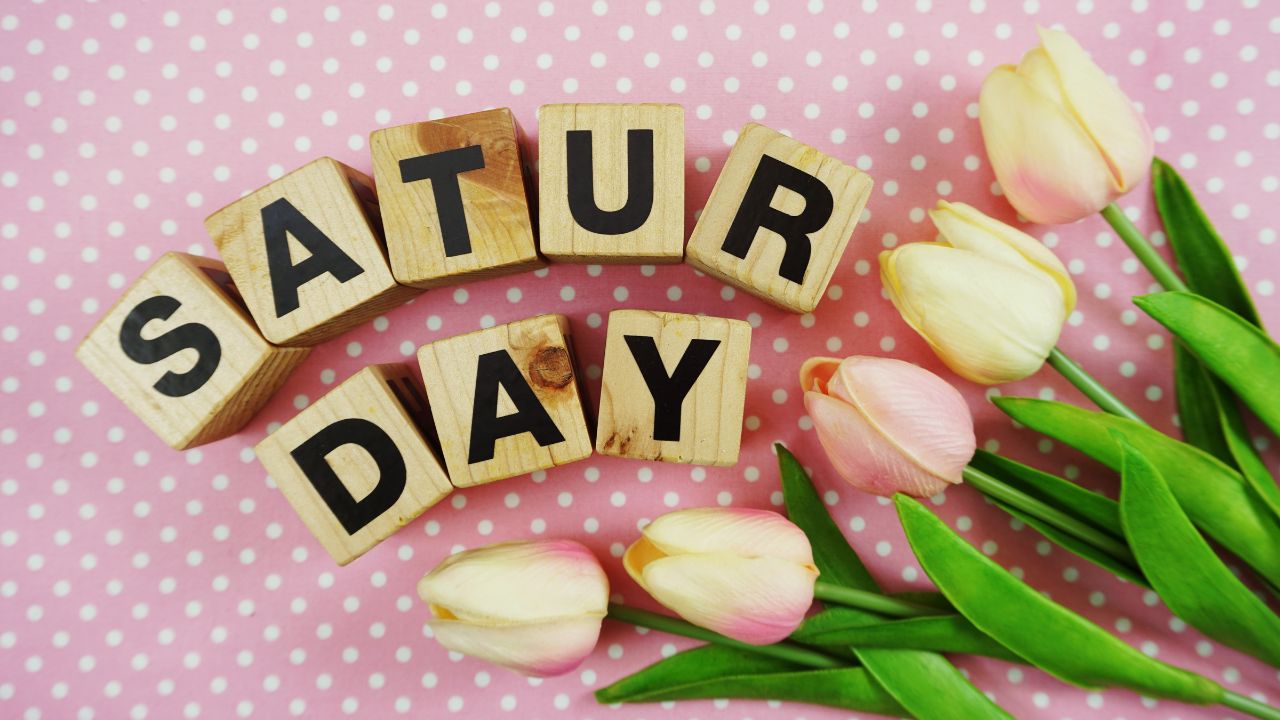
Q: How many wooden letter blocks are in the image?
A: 8